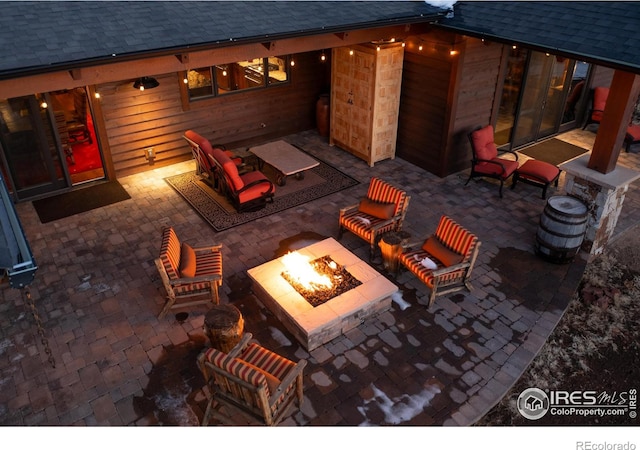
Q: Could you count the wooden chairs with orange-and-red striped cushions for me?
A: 4